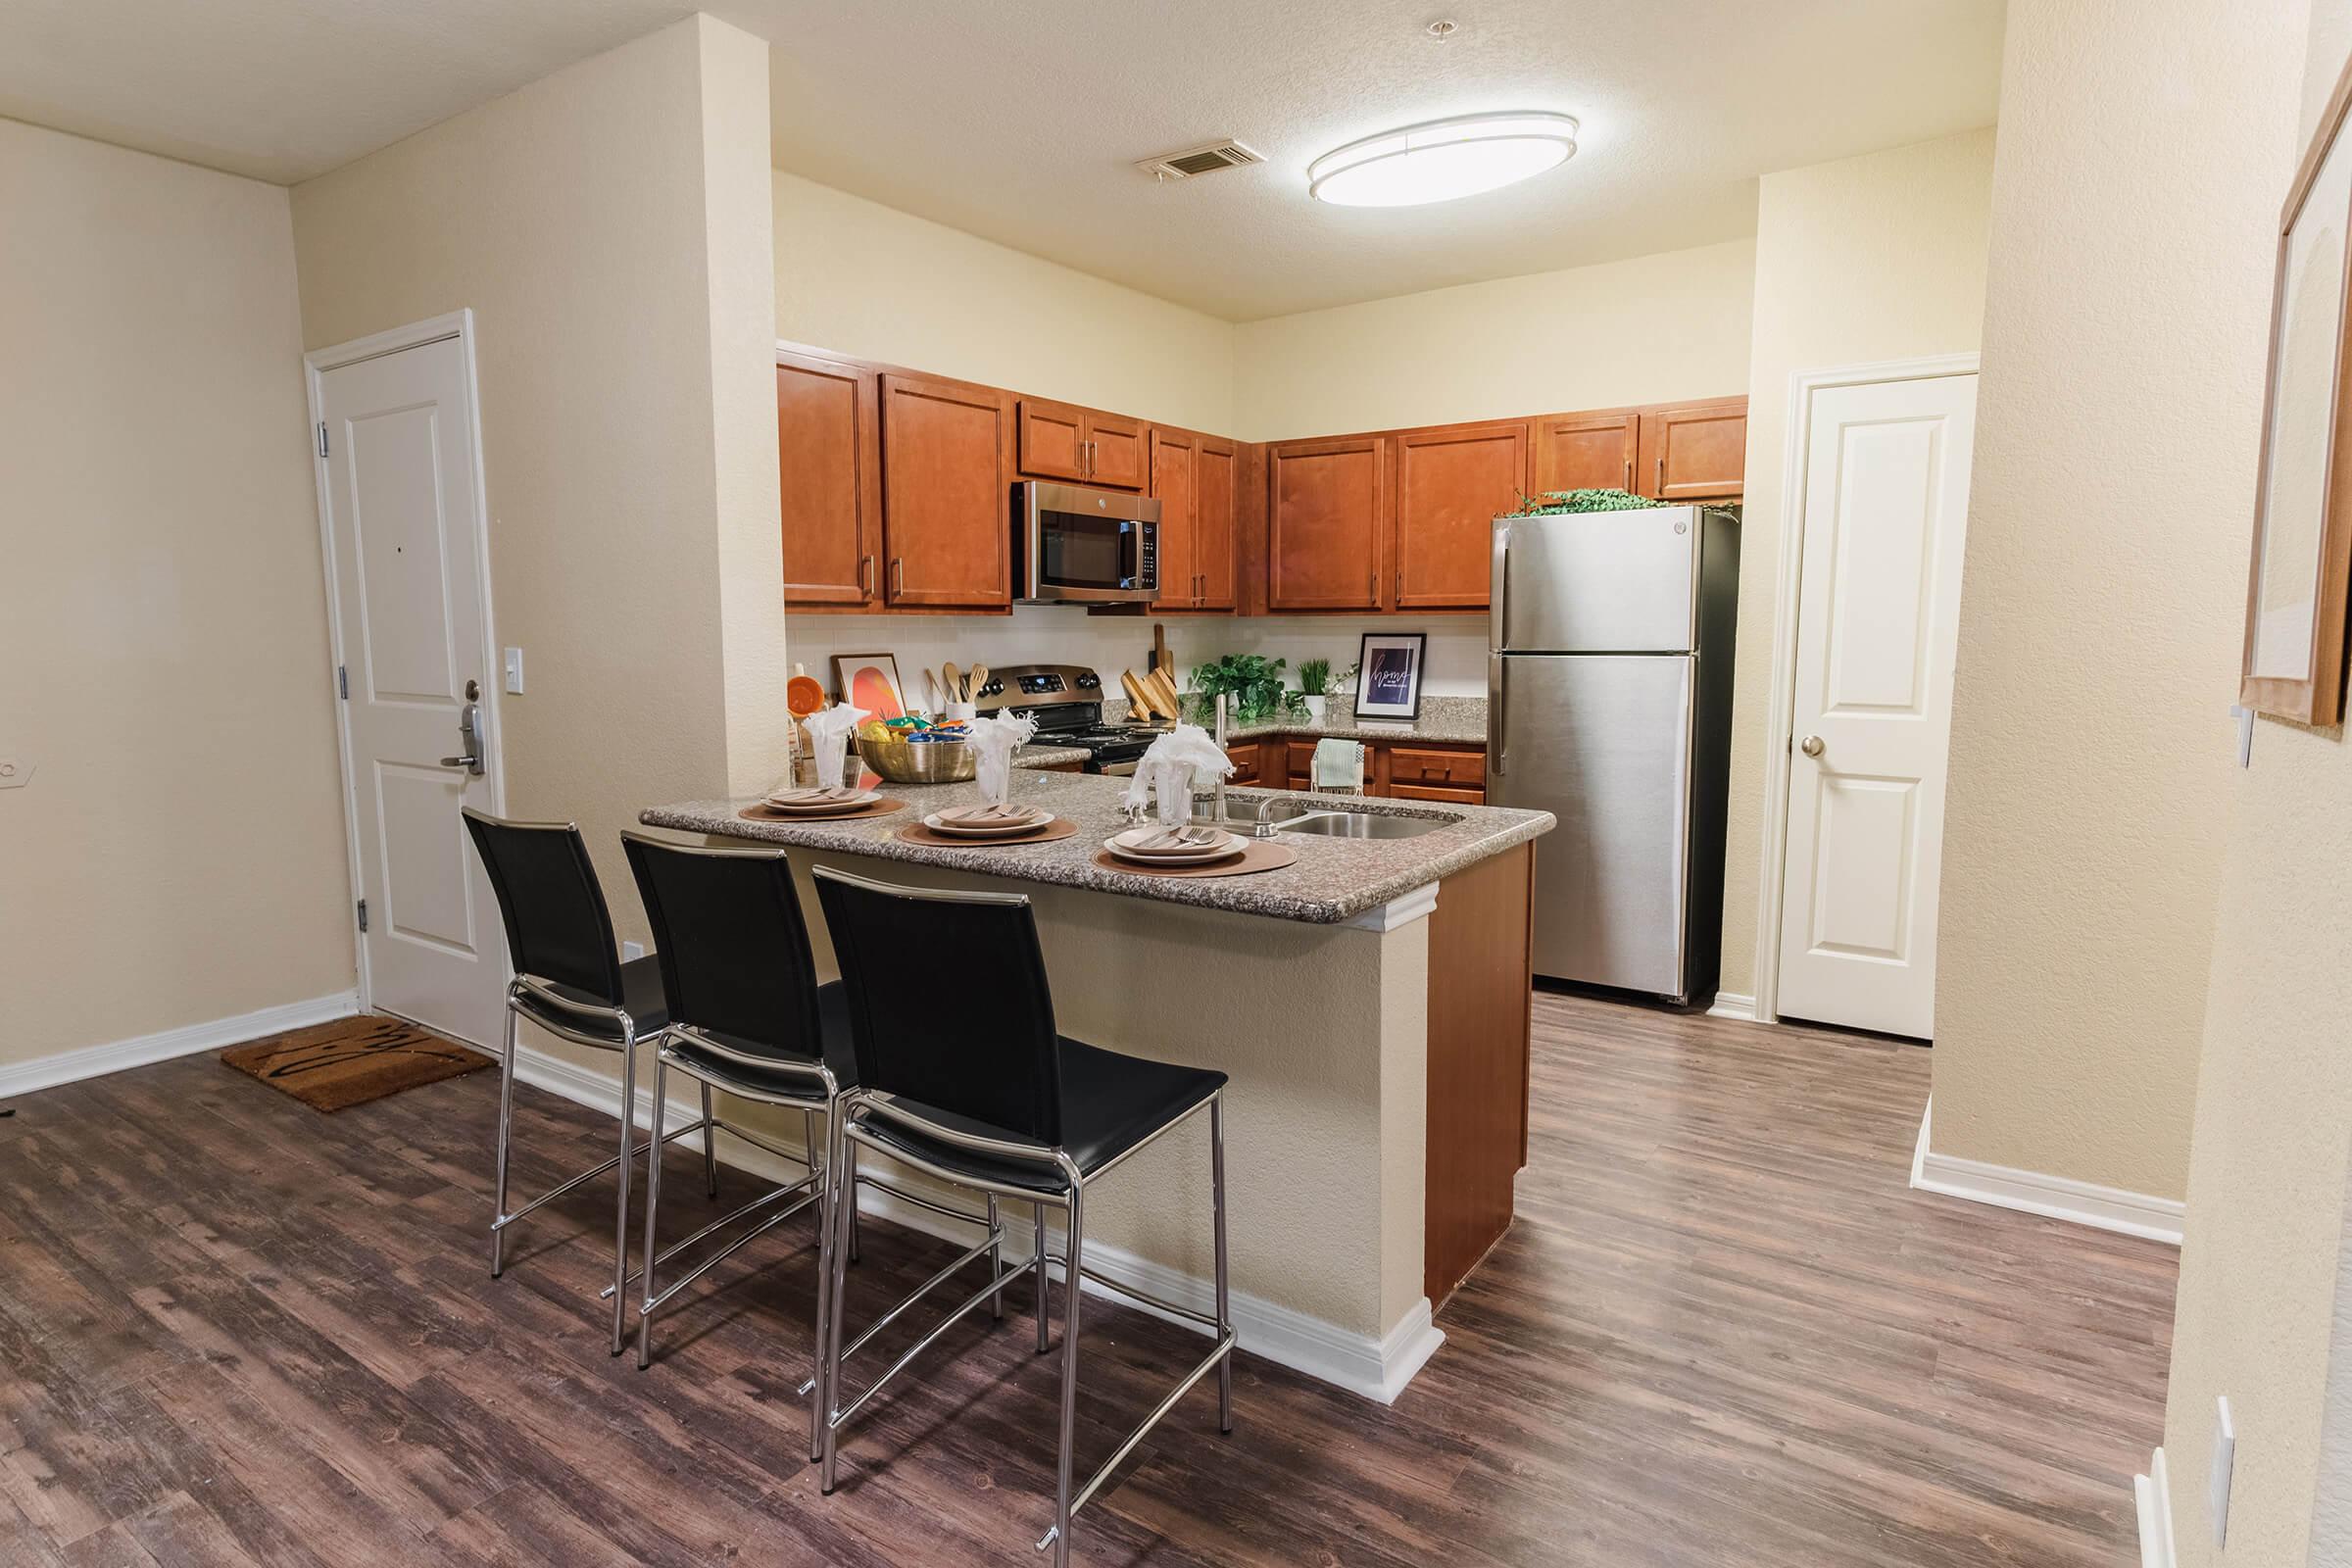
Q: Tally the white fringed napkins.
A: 3